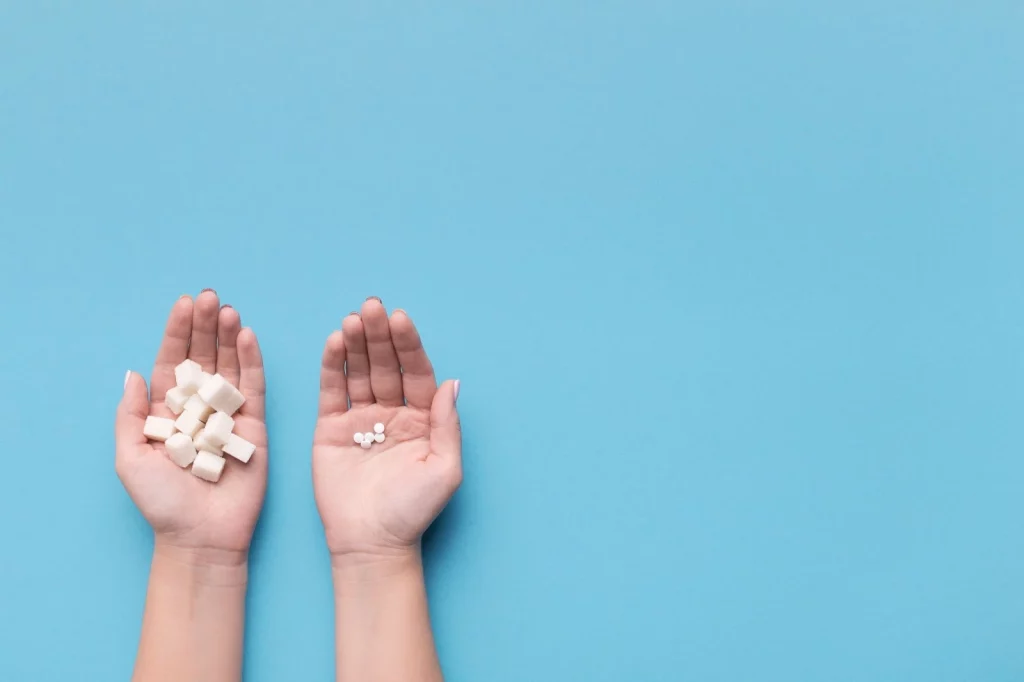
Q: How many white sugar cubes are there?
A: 12